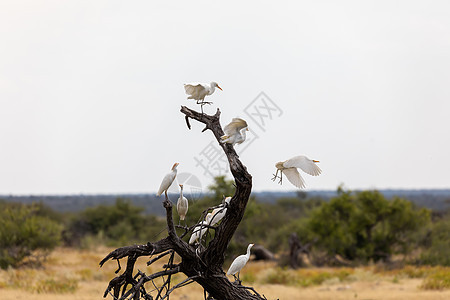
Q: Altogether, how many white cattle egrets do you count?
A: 8